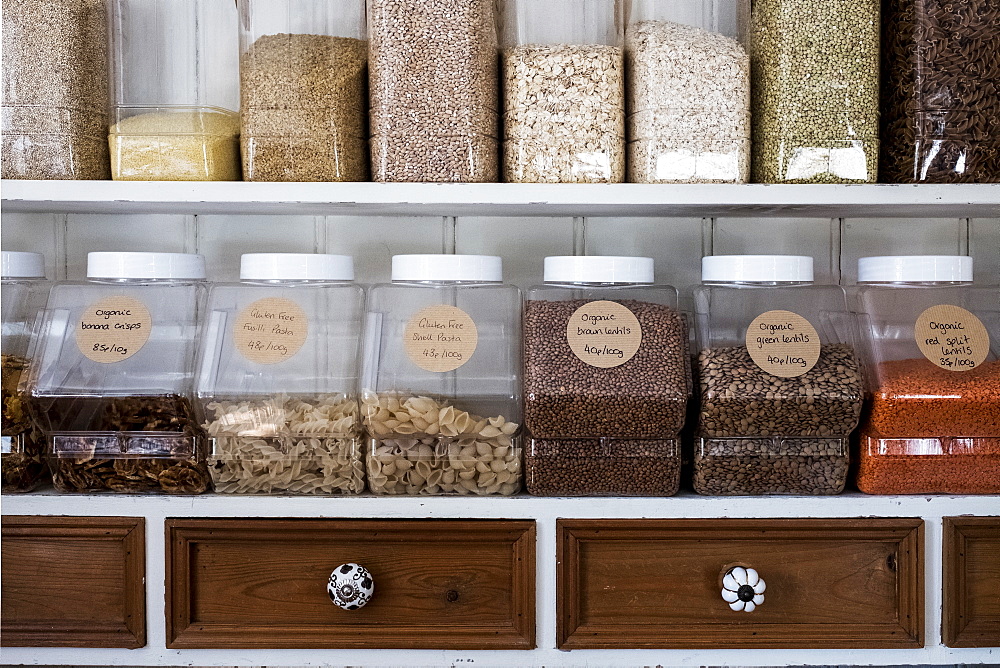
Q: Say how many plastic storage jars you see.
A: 15